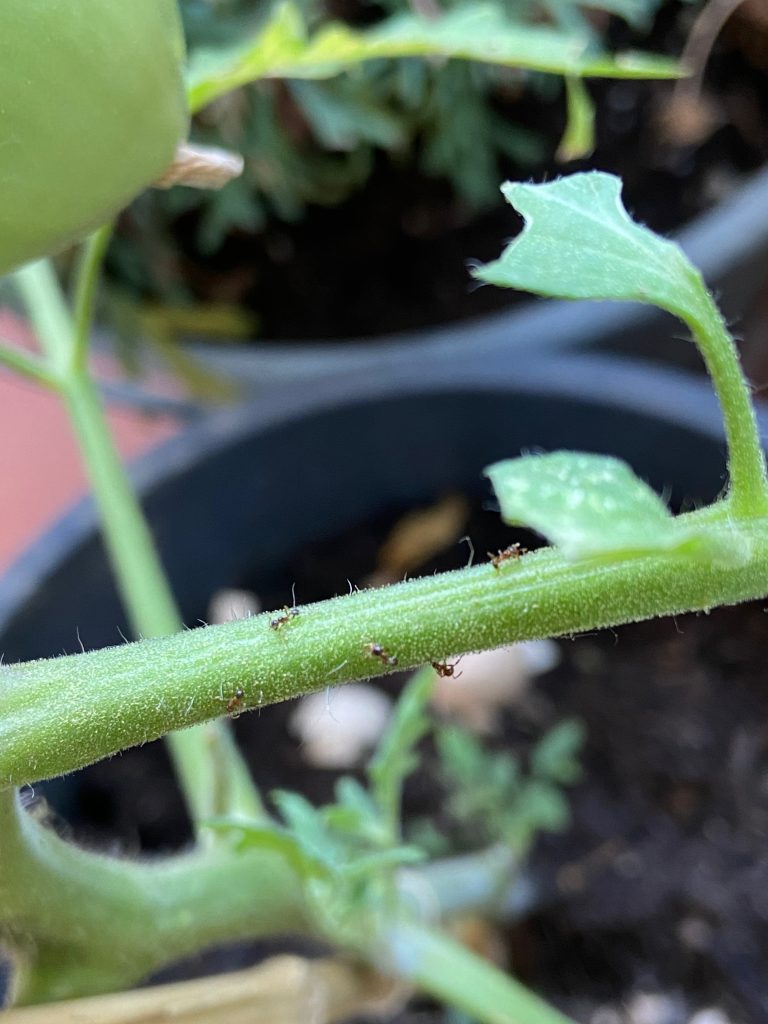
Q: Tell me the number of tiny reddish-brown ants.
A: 5